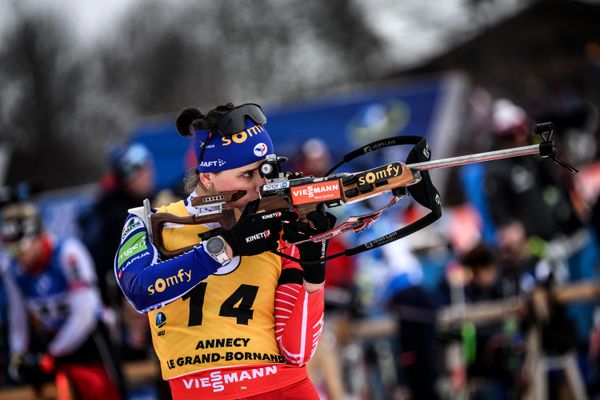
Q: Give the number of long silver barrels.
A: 1